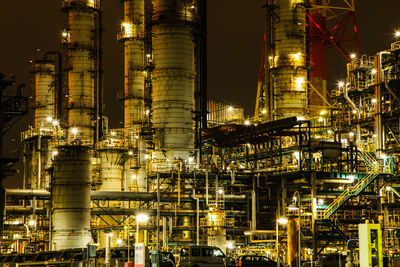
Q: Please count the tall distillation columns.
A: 5